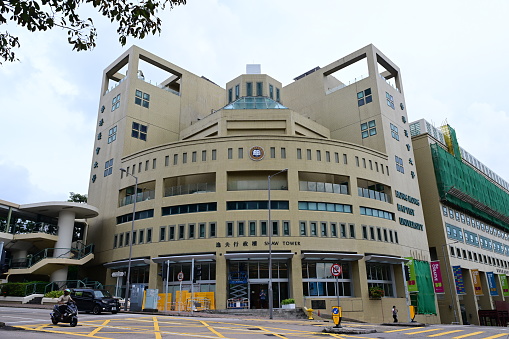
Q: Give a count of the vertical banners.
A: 6